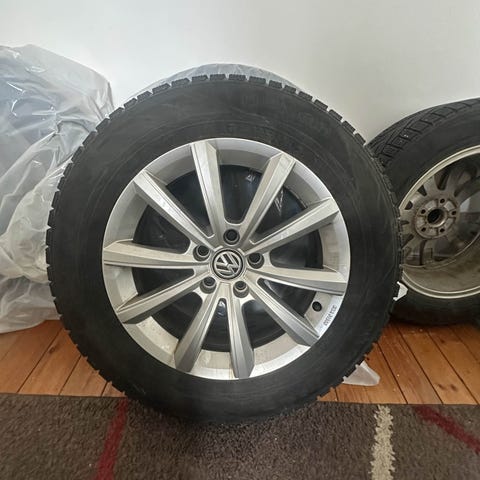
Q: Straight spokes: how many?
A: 10